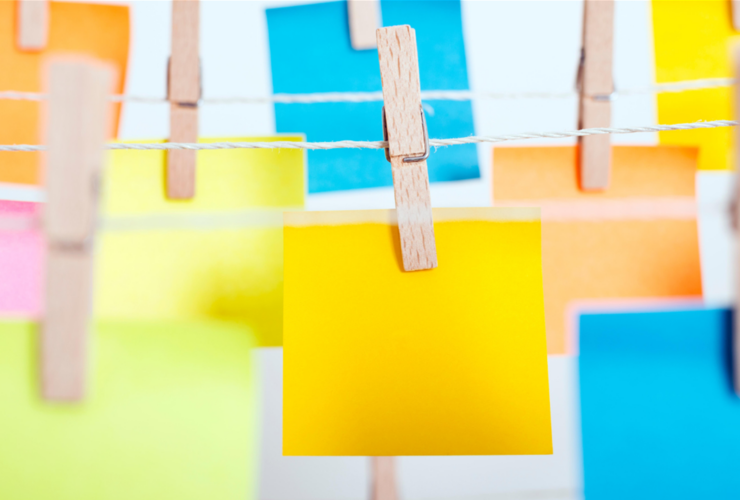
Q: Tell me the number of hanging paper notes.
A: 9